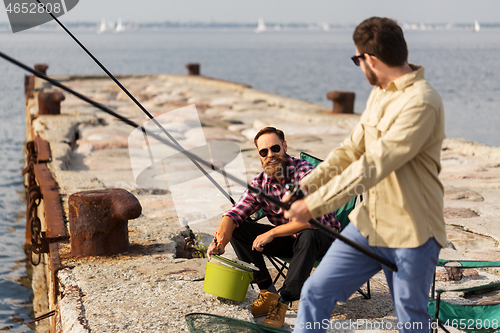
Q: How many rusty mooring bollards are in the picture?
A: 5